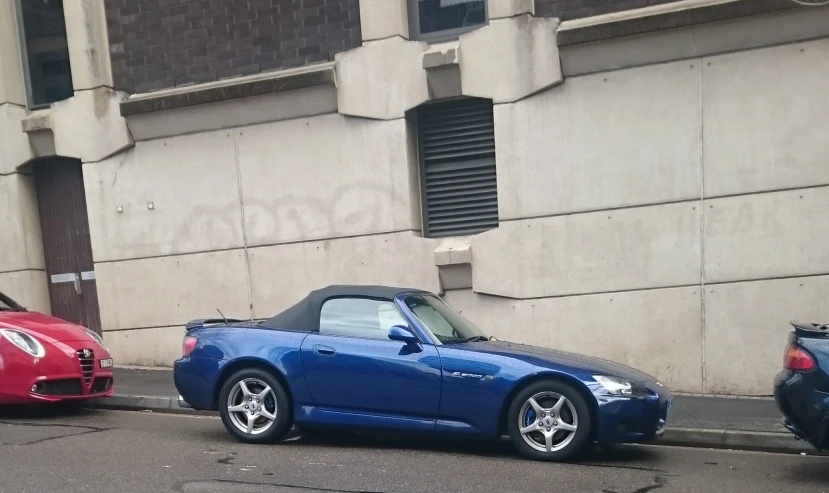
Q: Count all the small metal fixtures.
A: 2